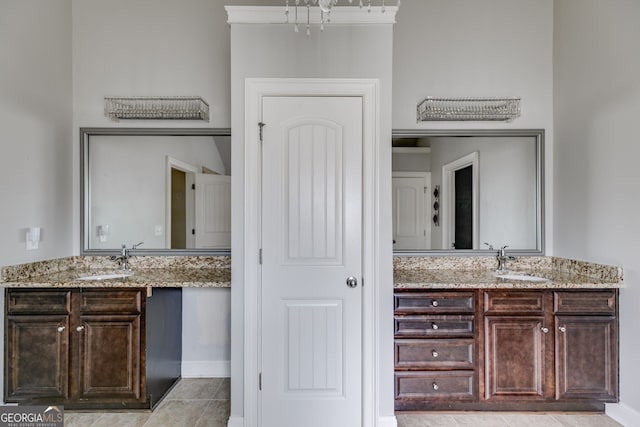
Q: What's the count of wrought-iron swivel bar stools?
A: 0